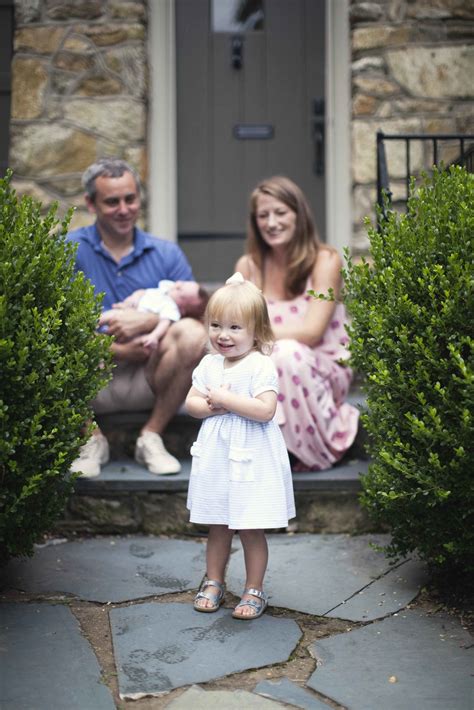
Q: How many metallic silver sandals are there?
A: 2